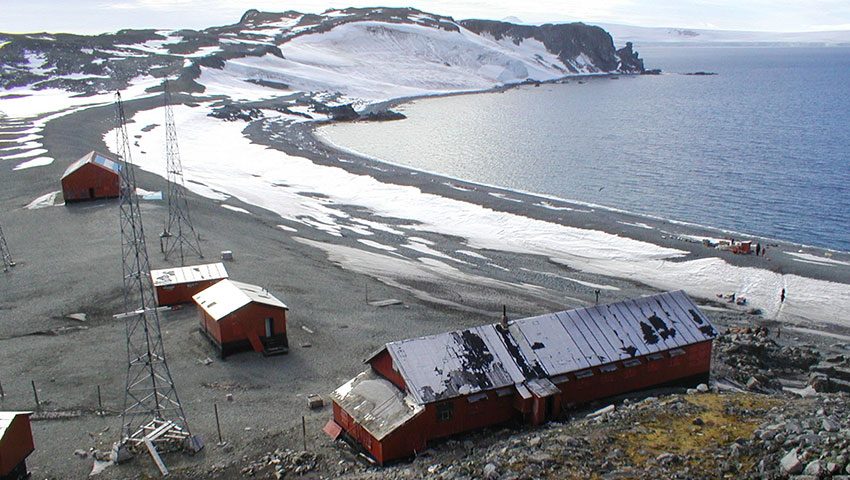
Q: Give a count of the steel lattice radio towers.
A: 3